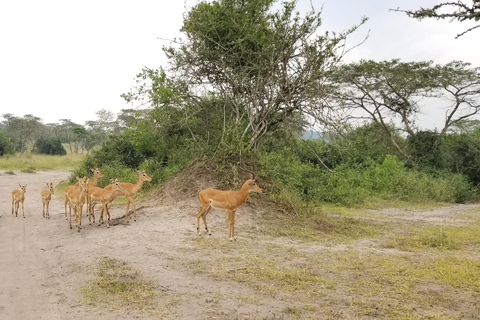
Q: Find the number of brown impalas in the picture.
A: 8